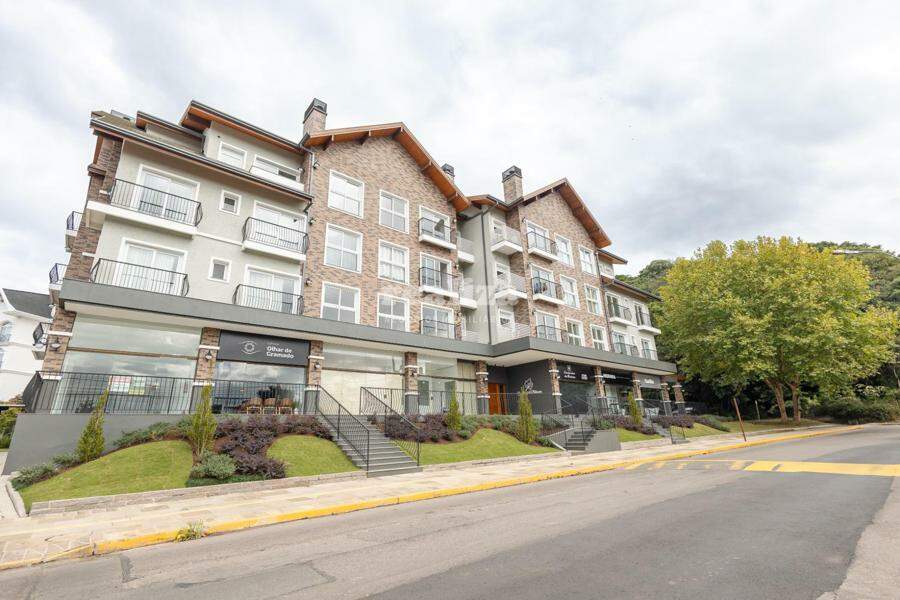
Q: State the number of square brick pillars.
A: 10